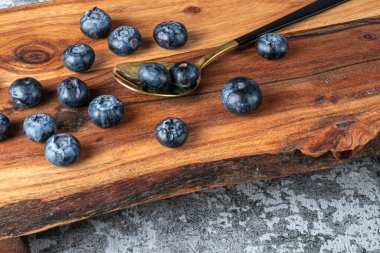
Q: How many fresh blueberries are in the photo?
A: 15